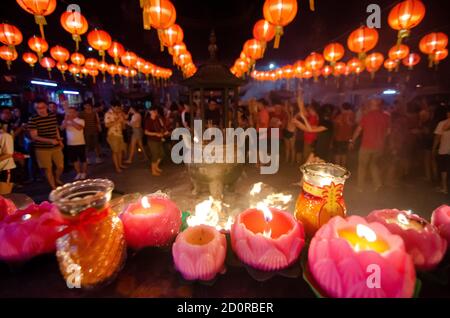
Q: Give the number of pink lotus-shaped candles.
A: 8